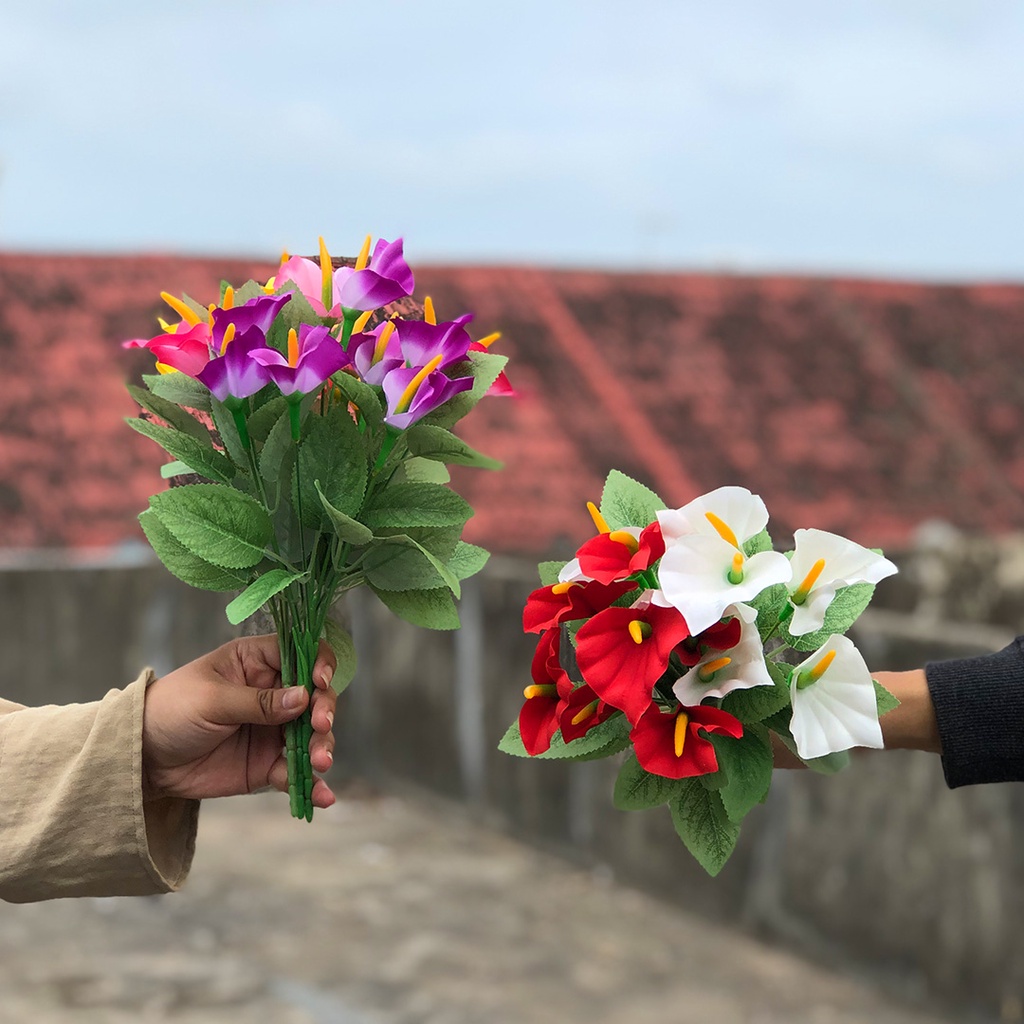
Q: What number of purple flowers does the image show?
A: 7